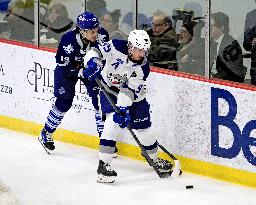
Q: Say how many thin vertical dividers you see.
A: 4